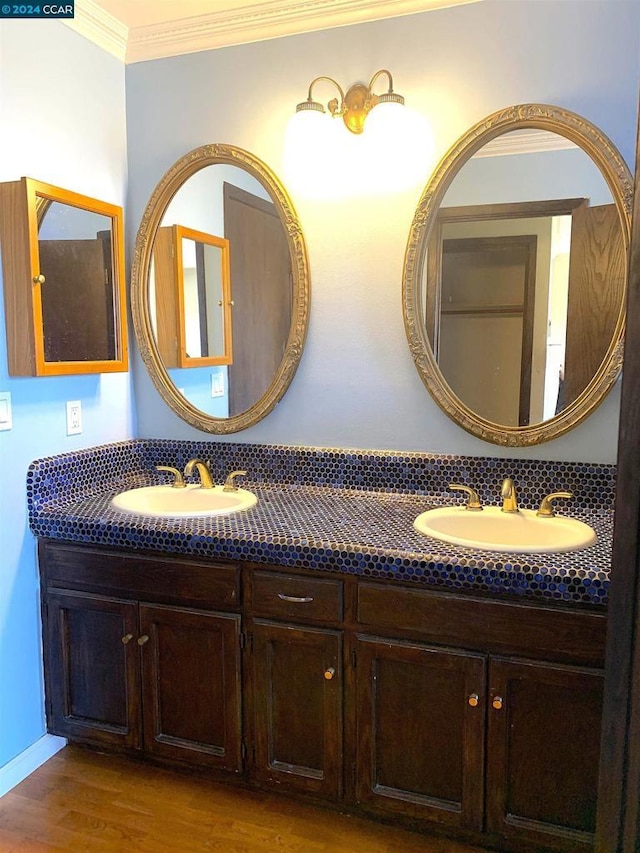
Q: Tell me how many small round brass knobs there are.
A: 6